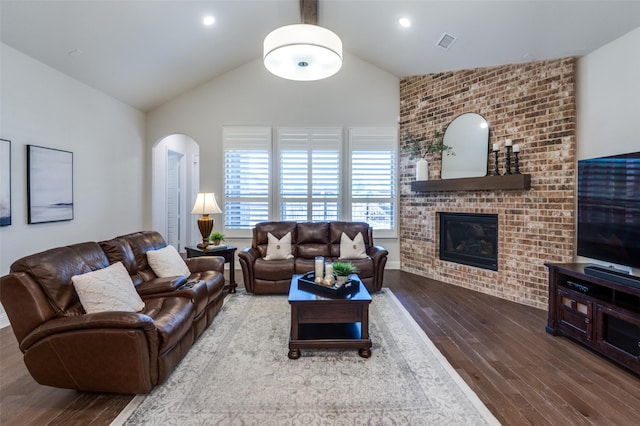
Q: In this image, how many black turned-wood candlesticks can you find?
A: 3